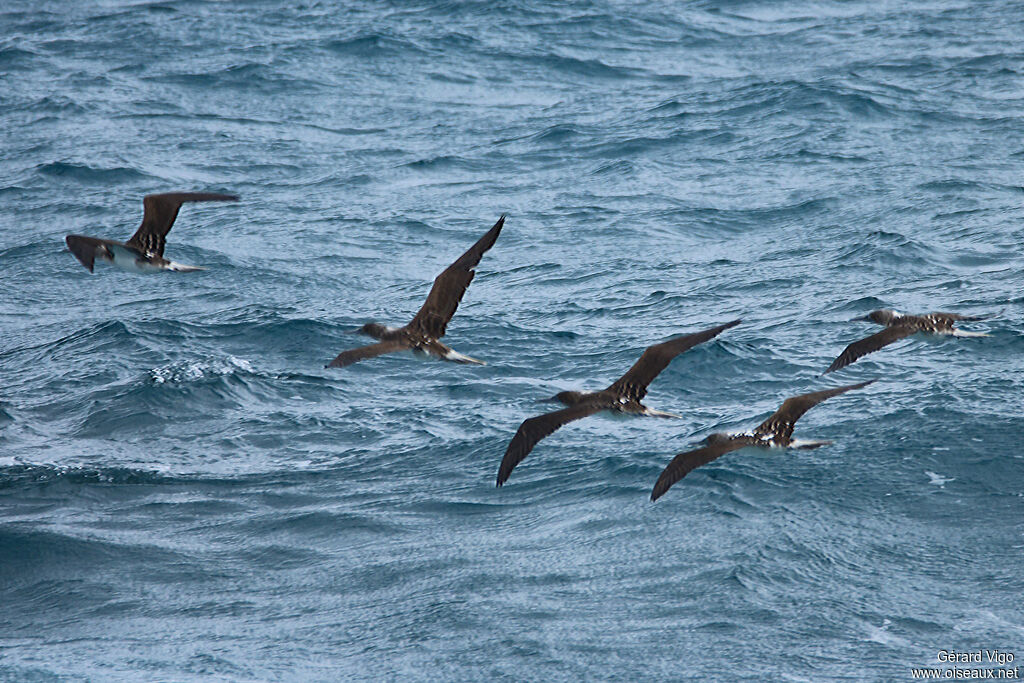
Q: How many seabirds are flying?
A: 5